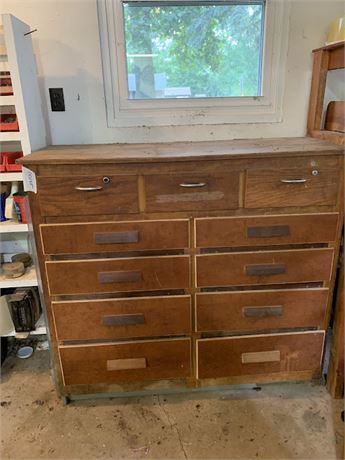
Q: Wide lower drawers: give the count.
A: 8